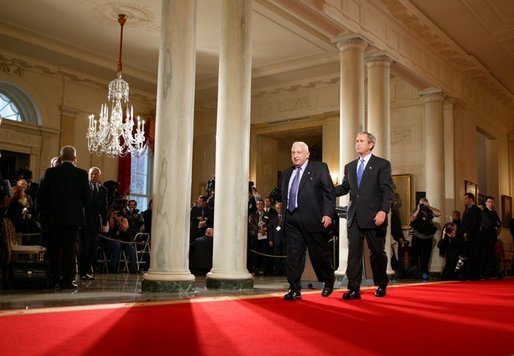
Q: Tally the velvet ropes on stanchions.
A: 2